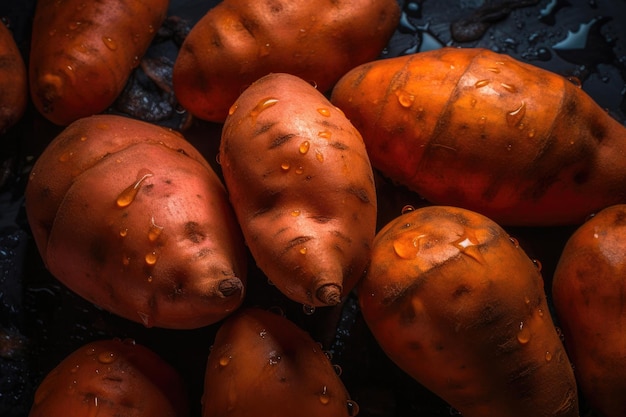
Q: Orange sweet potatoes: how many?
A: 10